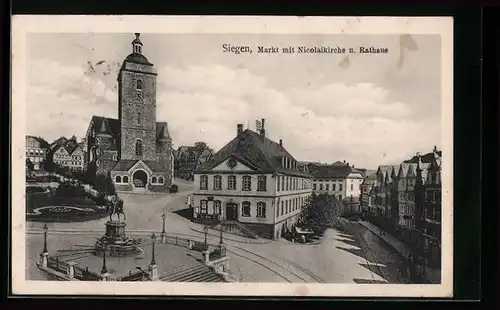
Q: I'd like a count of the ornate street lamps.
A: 6